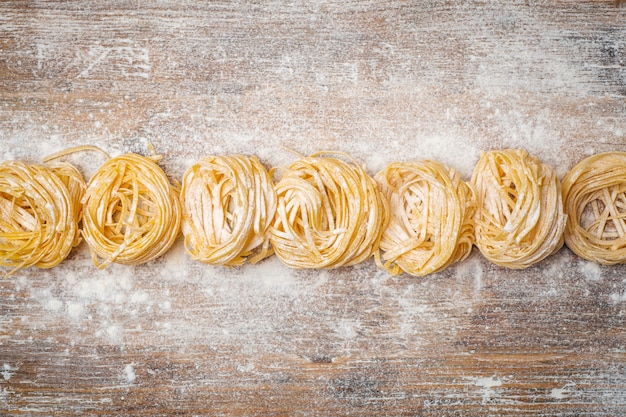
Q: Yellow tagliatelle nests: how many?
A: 7